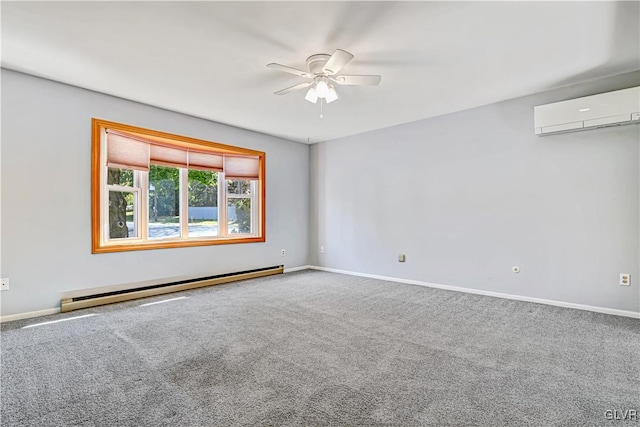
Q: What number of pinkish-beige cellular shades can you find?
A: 4